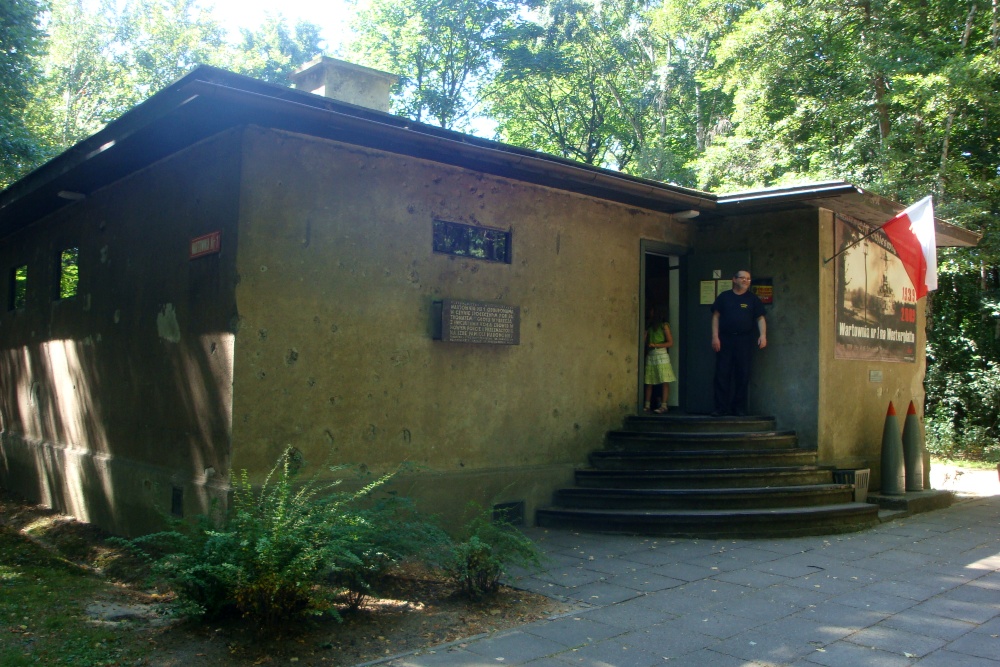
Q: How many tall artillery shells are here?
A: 2